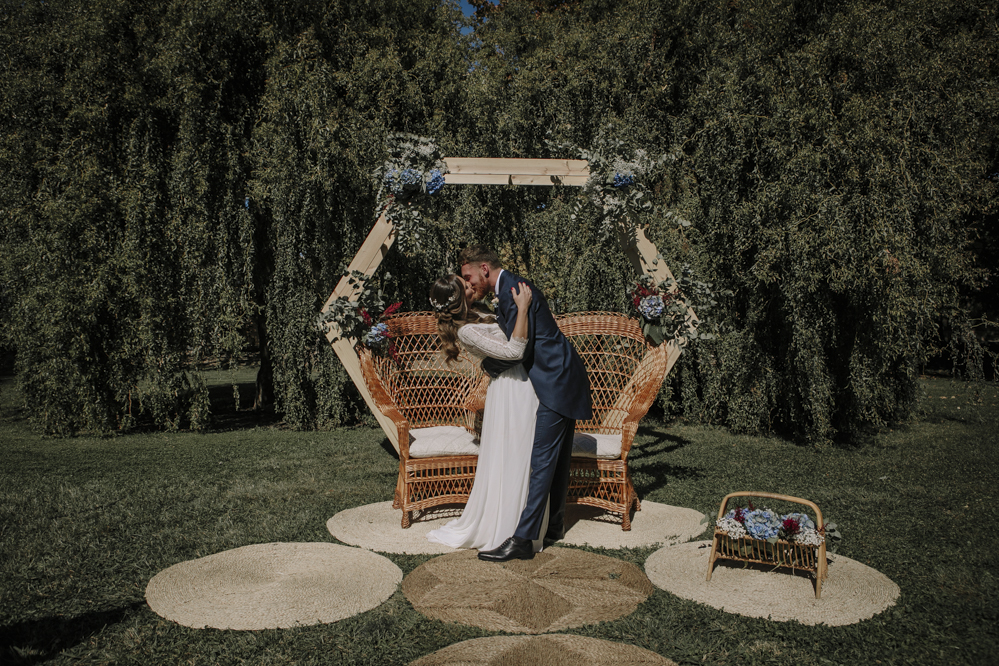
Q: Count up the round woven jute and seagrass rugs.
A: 6